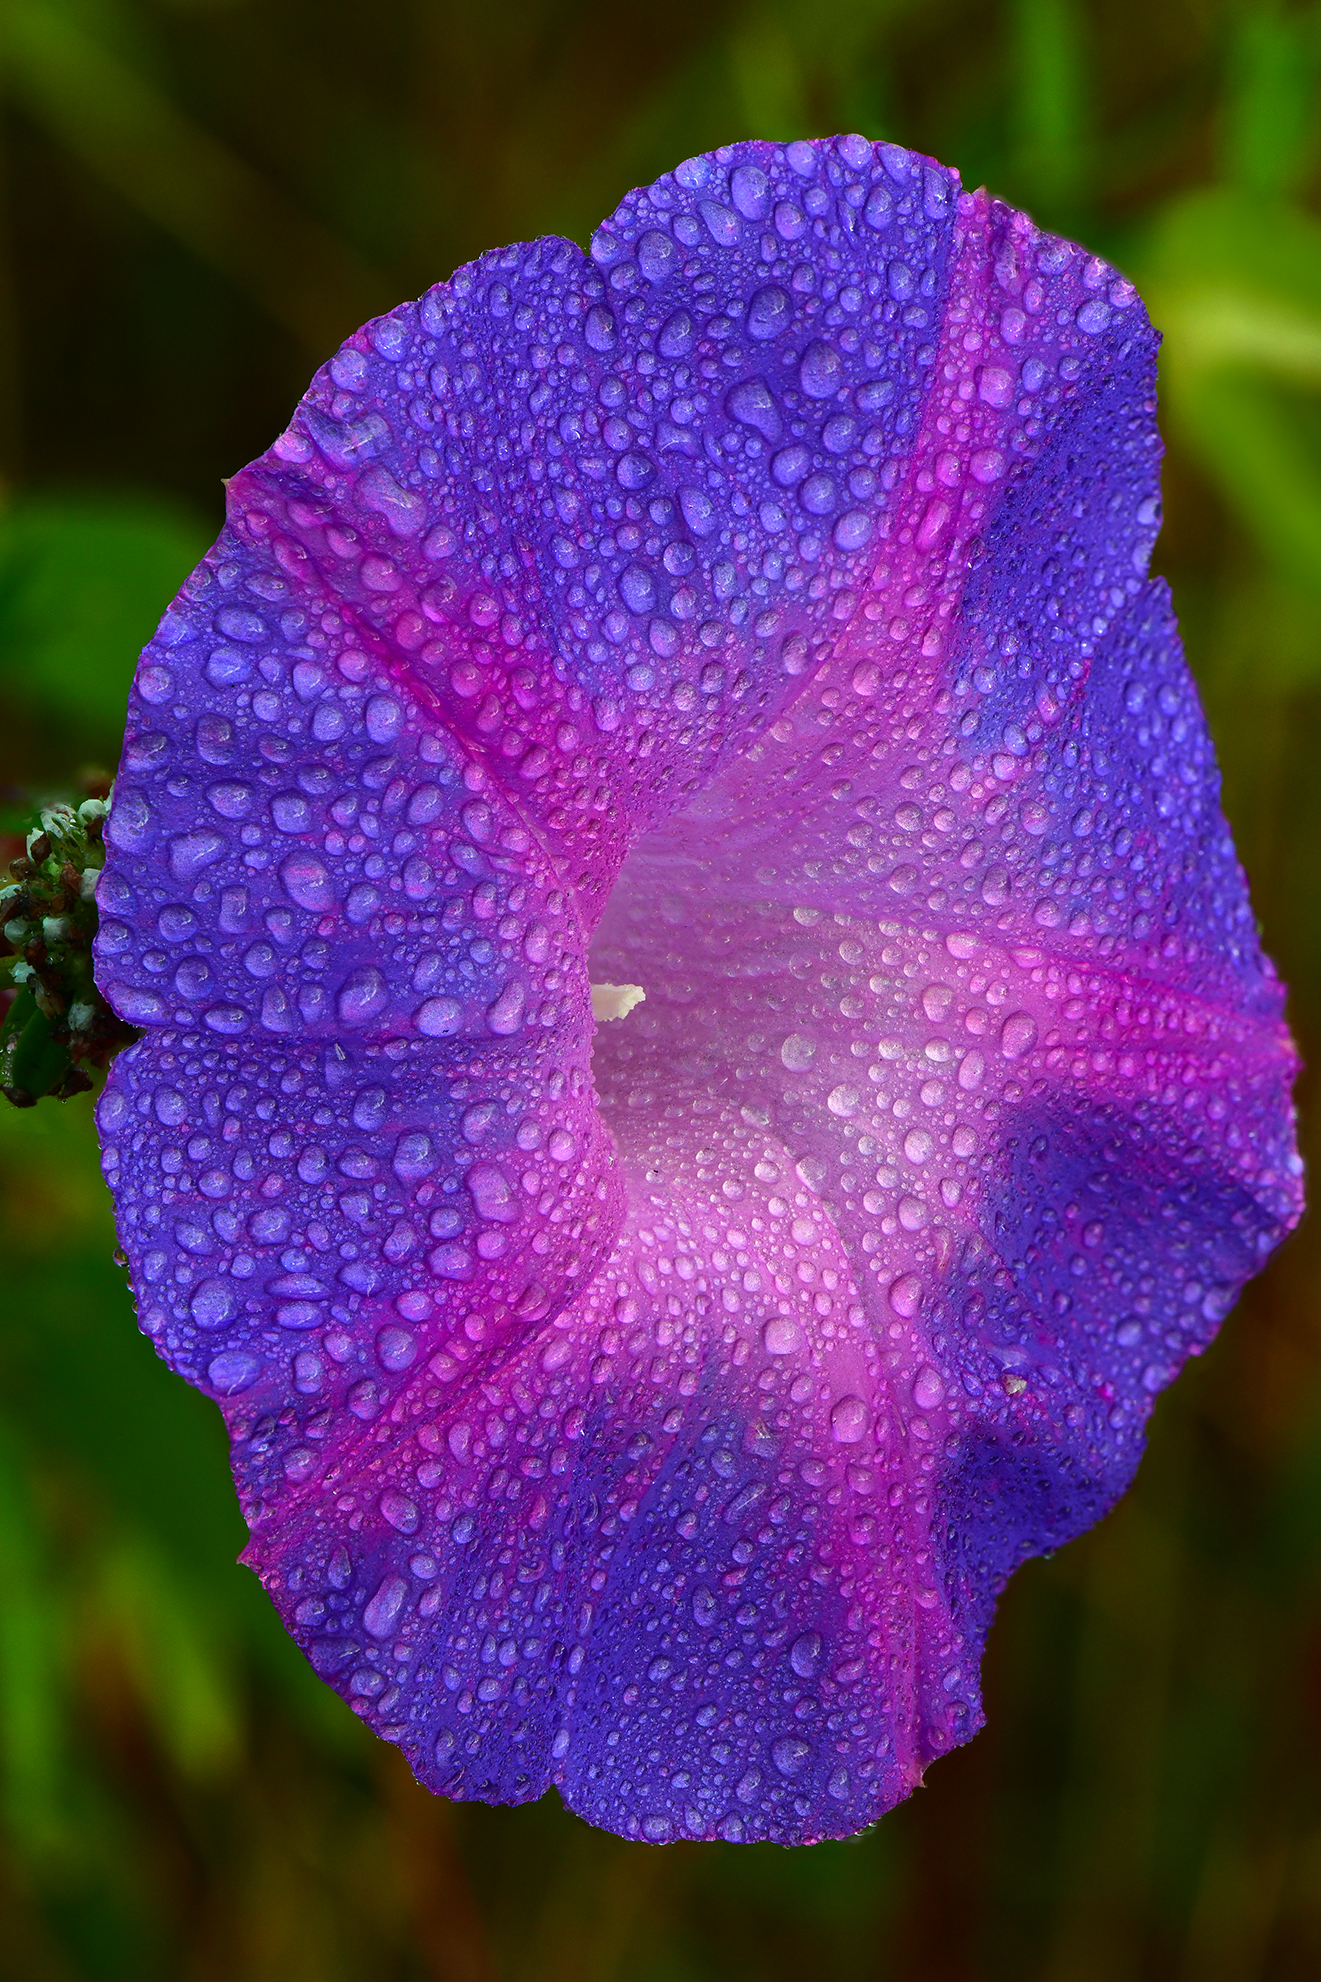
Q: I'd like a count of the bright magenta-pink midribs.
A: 5